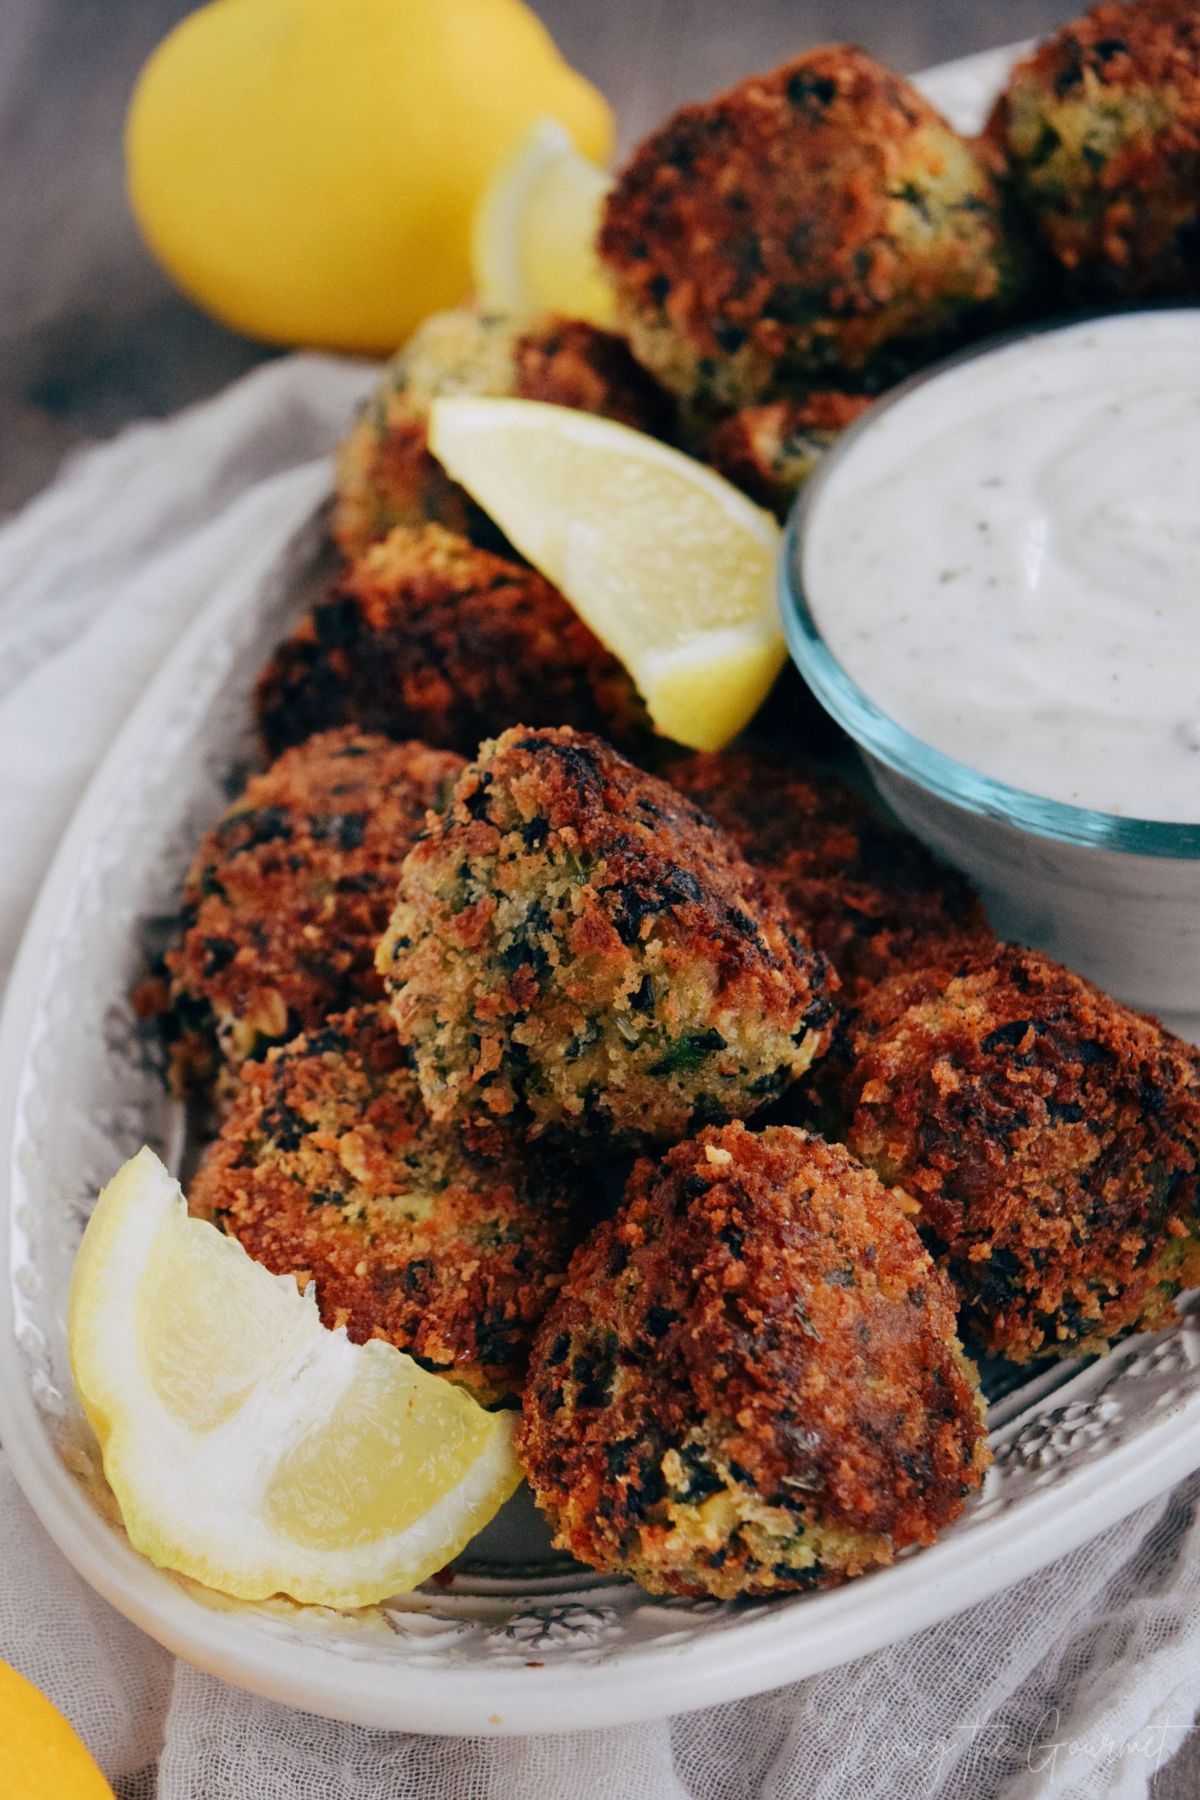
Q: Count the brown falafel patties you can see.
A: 11